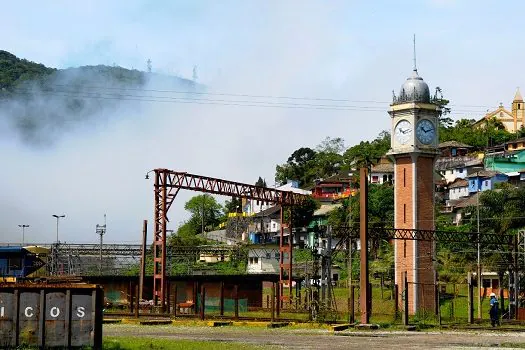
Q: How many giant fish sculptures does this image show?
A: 0